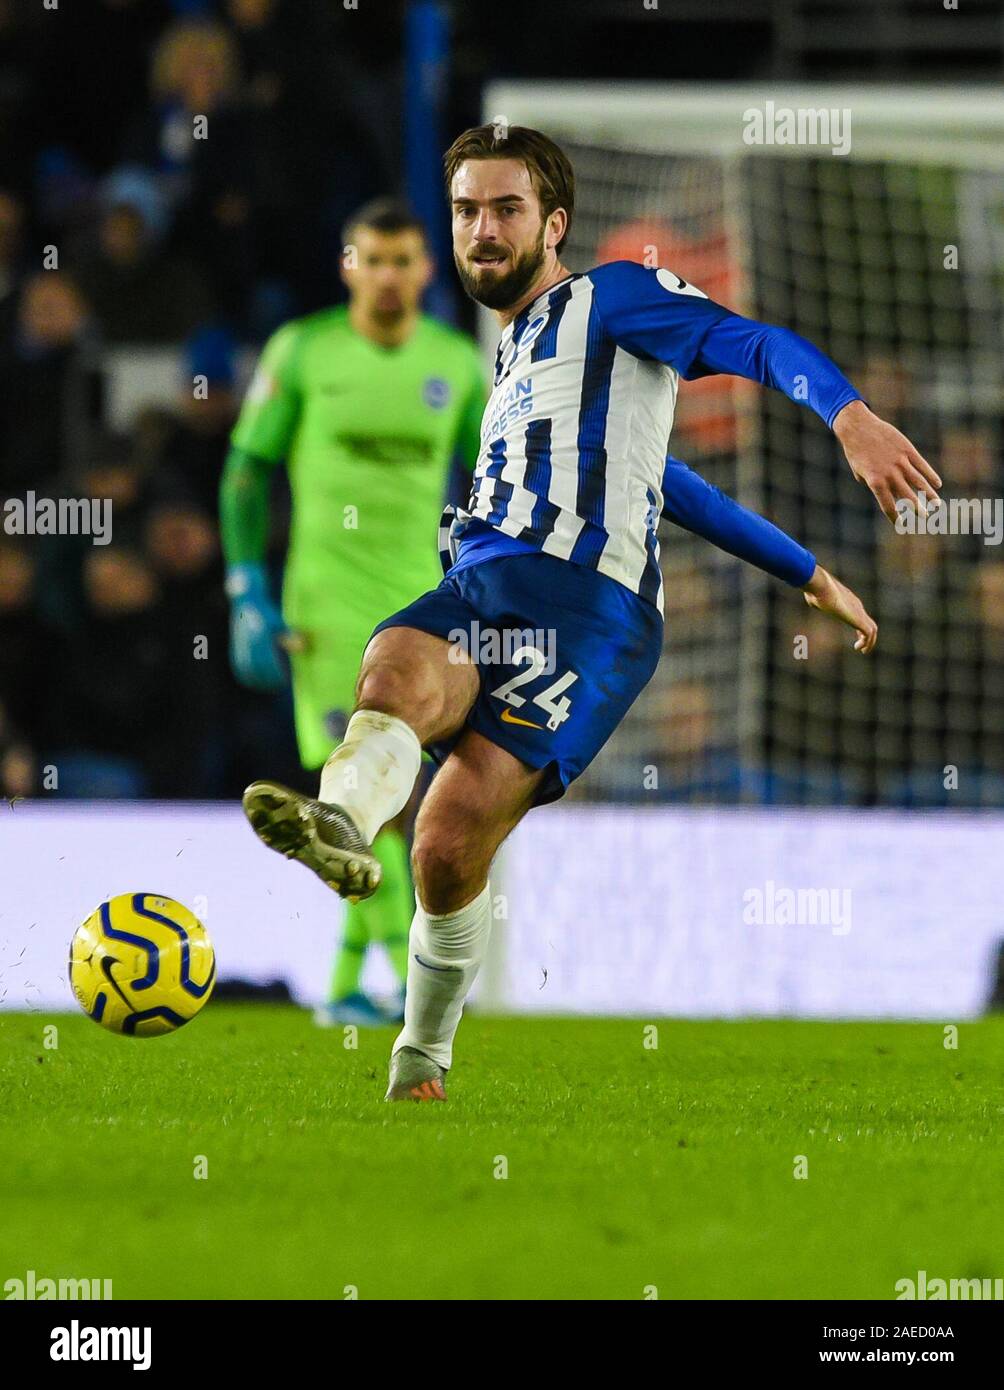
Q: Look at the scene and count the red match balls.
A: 0